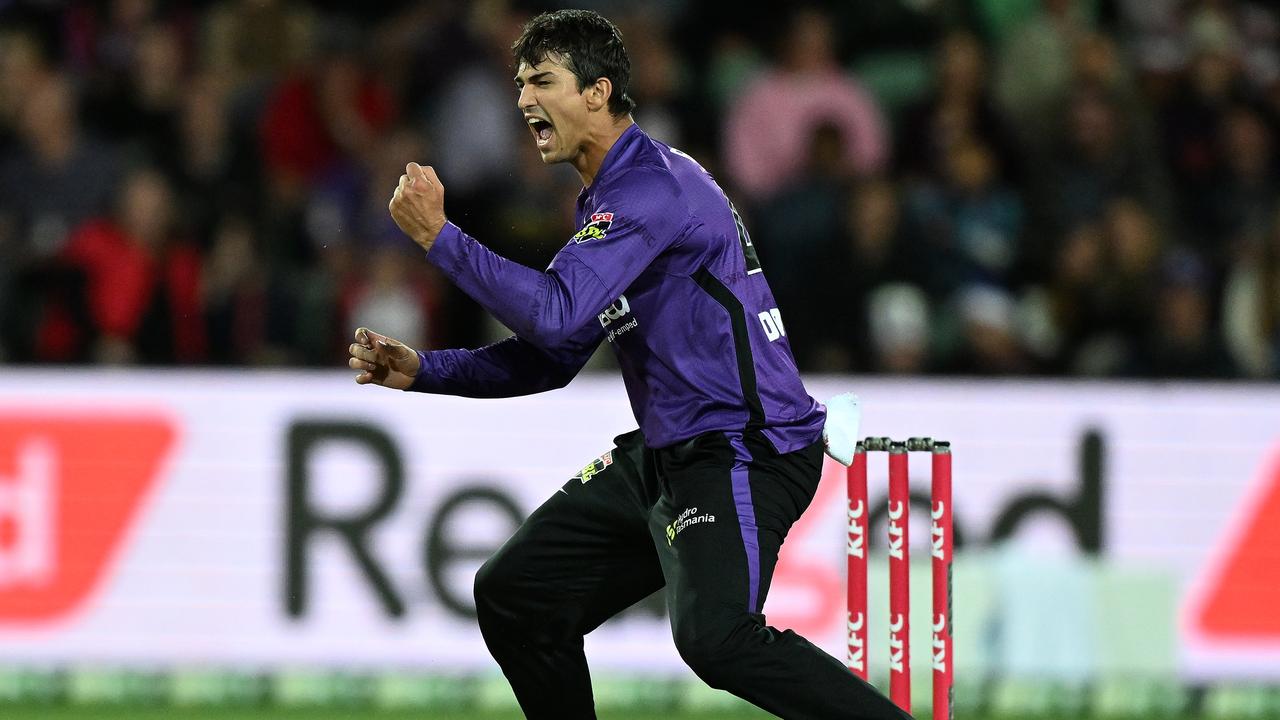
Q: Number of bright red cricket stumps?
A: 3